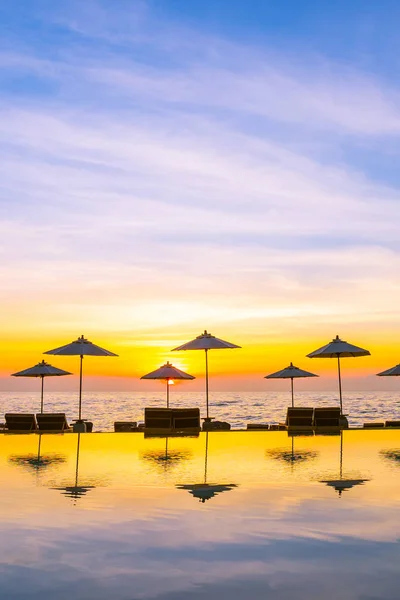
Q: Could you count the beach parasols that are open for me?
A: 7